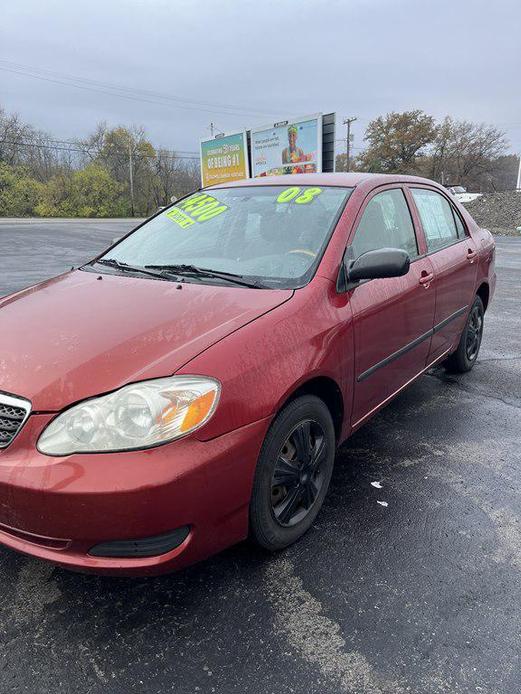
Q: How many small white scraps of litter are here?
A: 2